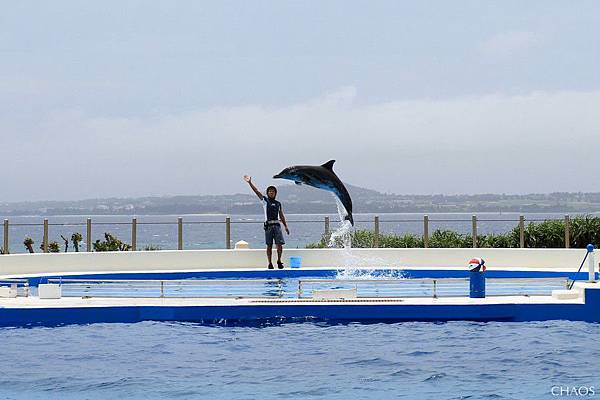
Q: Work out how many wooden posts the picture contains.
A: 12